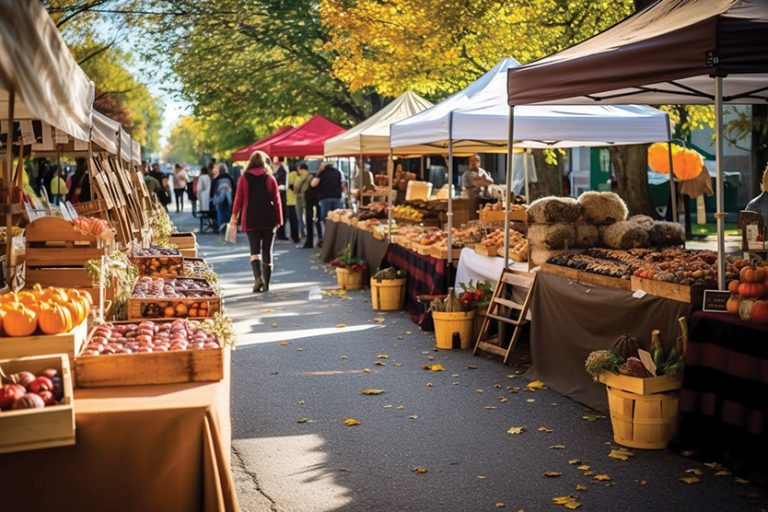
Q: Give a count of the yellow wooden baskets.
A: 4